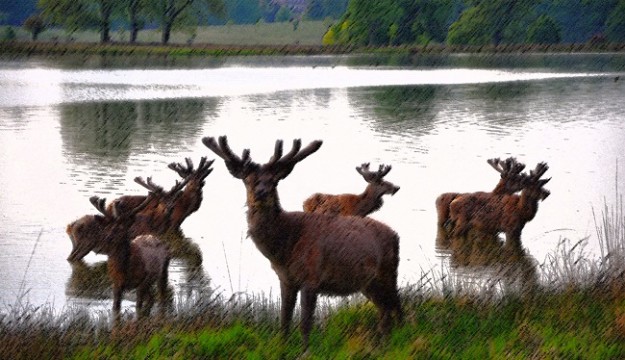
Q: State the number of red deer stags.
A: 7